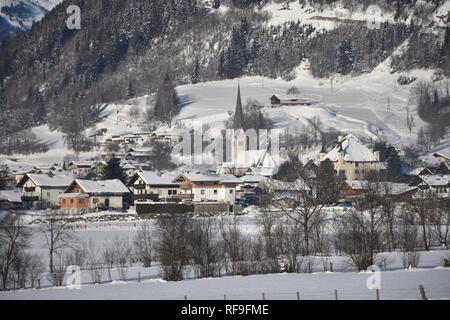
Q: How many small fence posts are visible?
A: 7